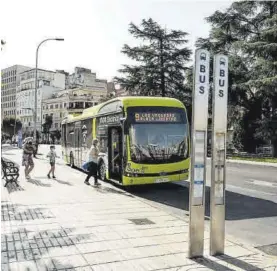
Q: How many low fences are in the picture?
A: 1